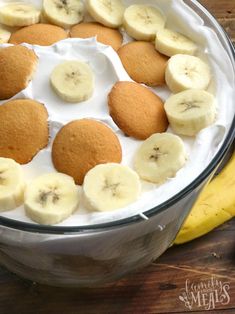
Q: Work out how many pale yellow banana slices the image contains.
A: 13